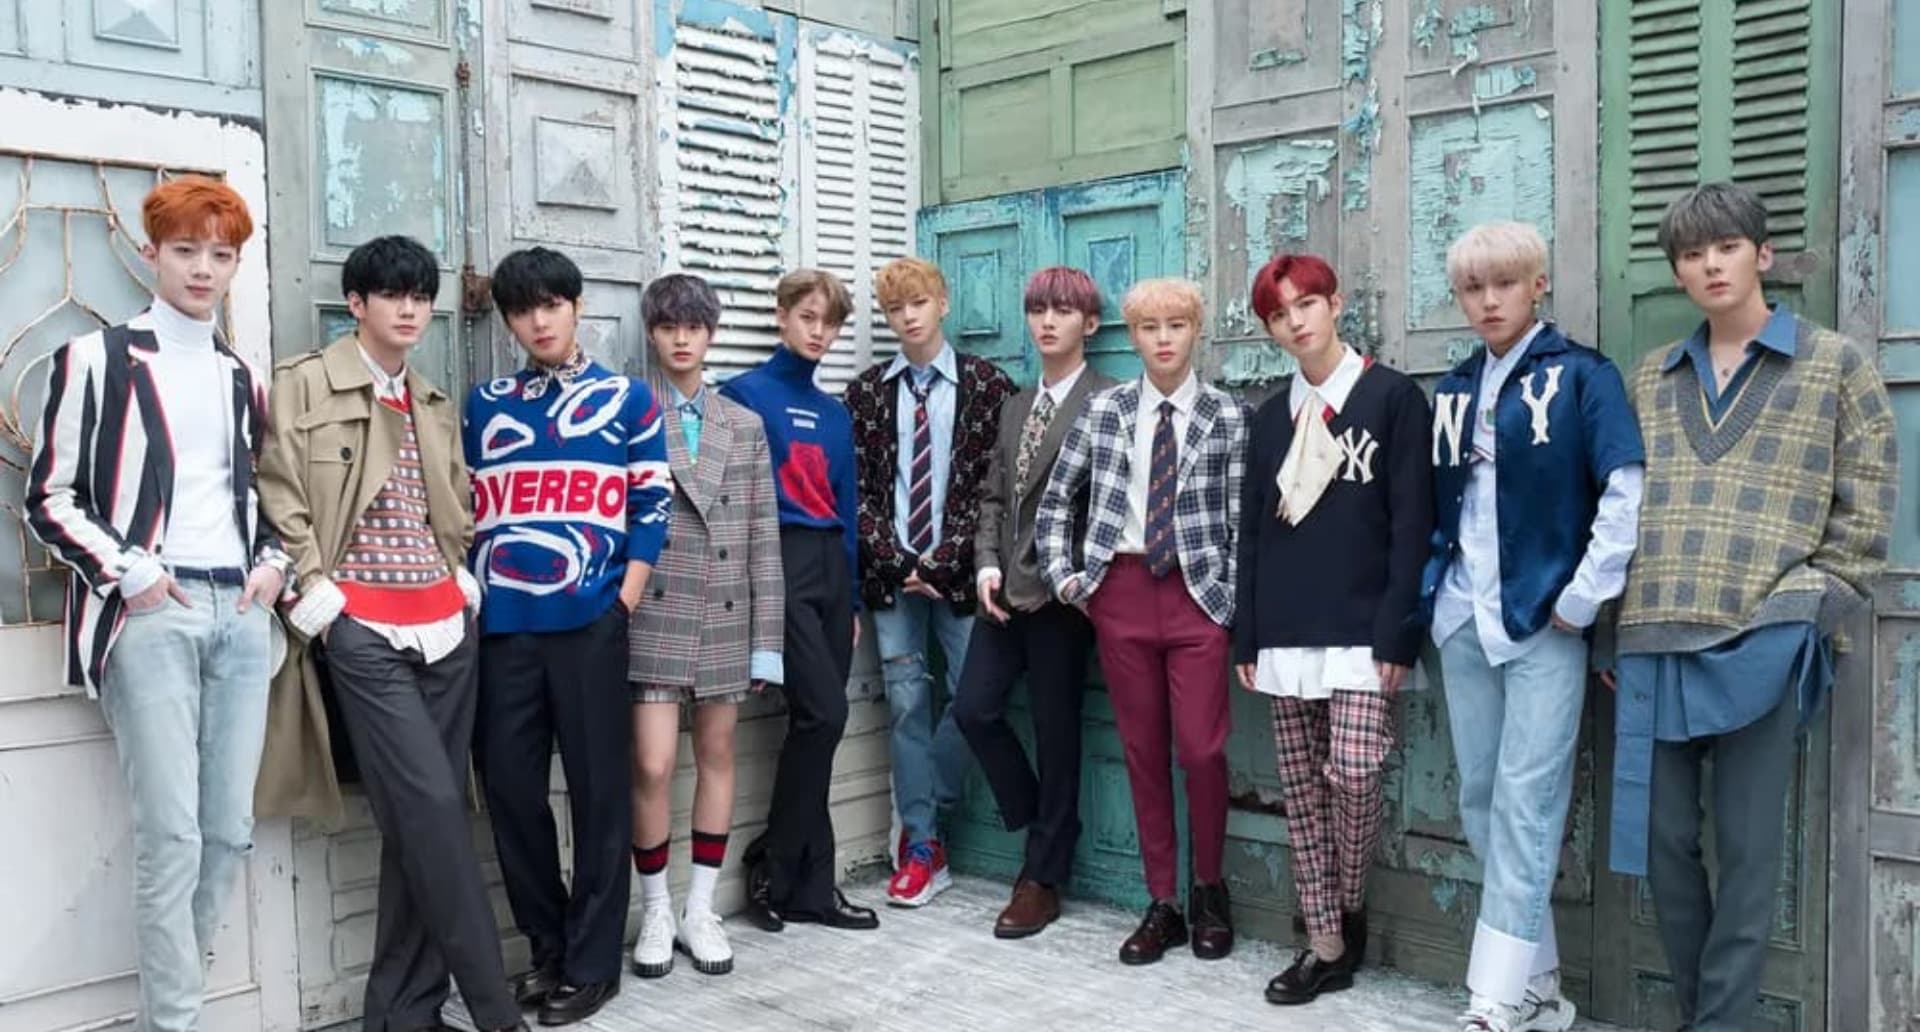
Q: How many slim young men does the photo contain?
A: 11